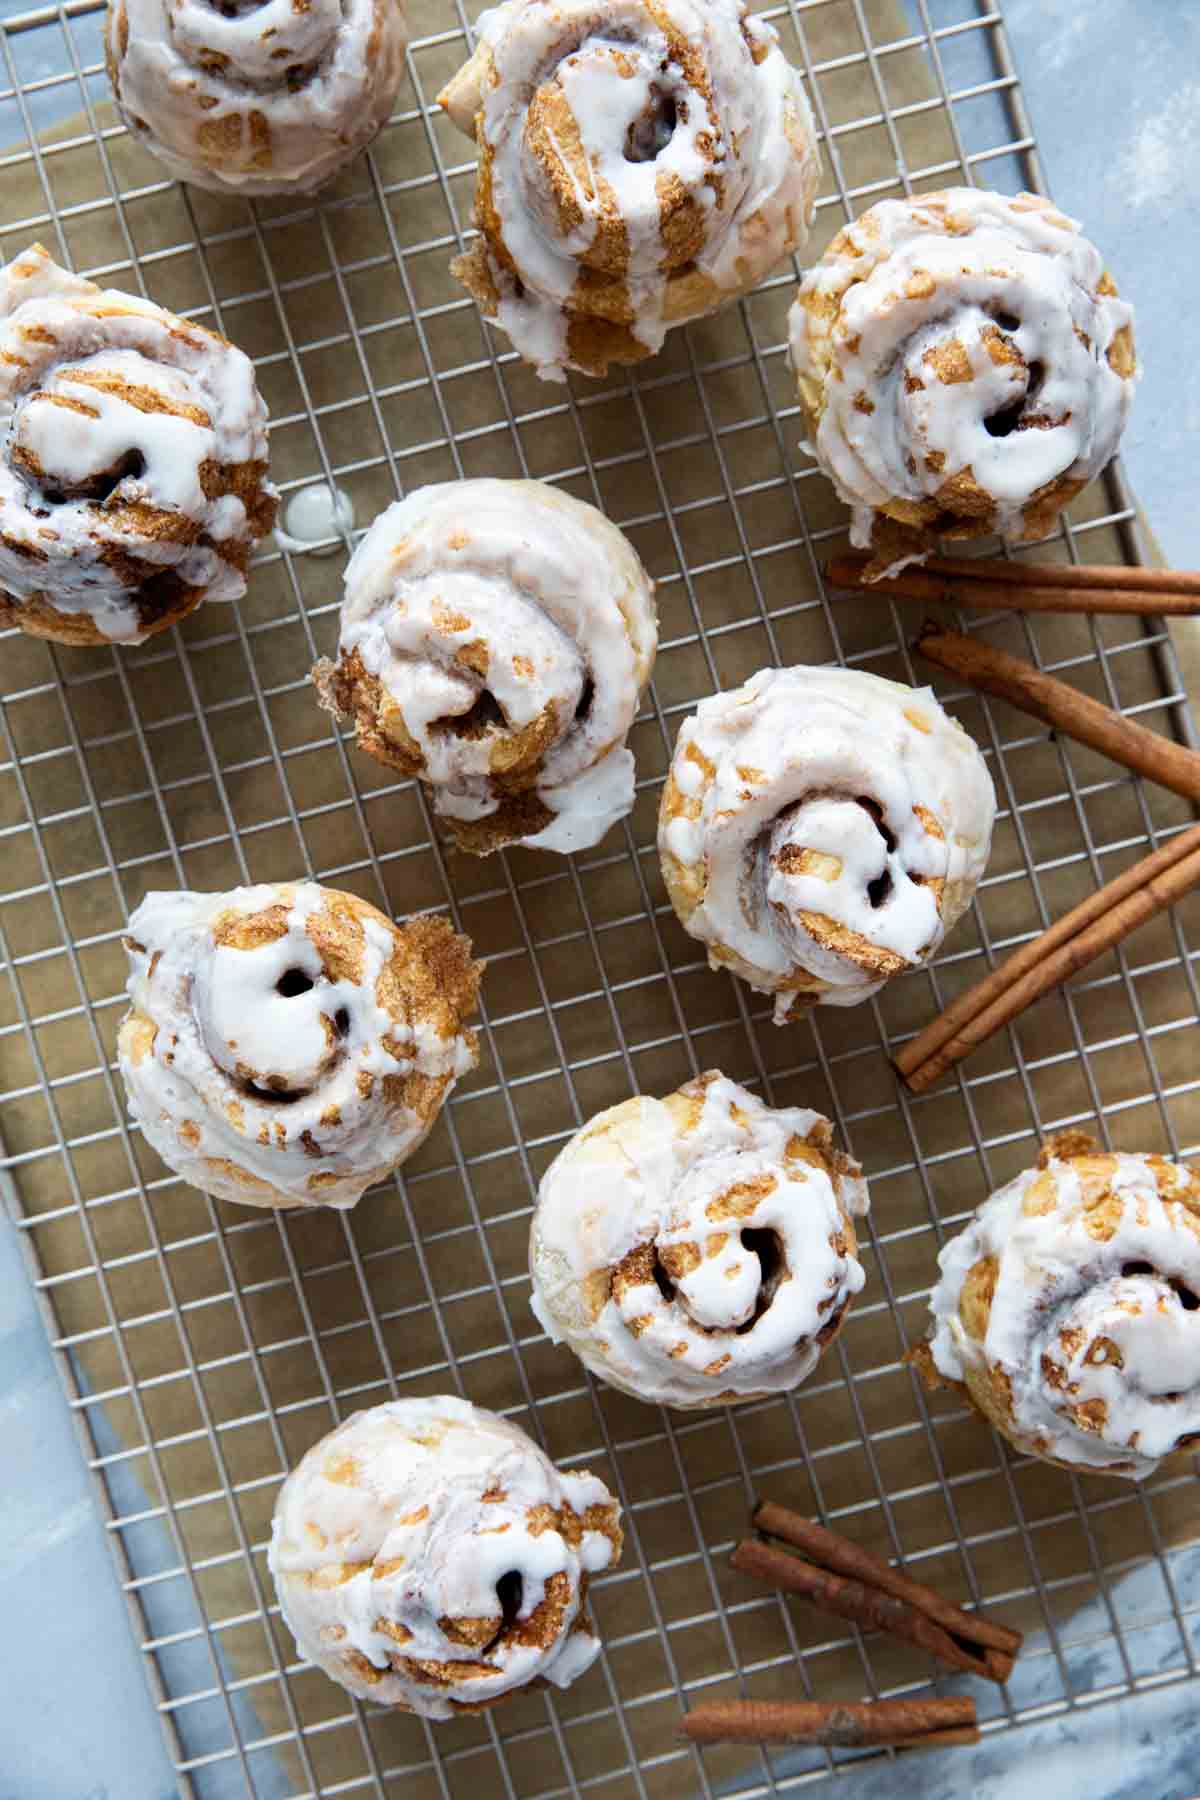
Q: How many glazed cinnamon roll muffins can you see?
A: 10